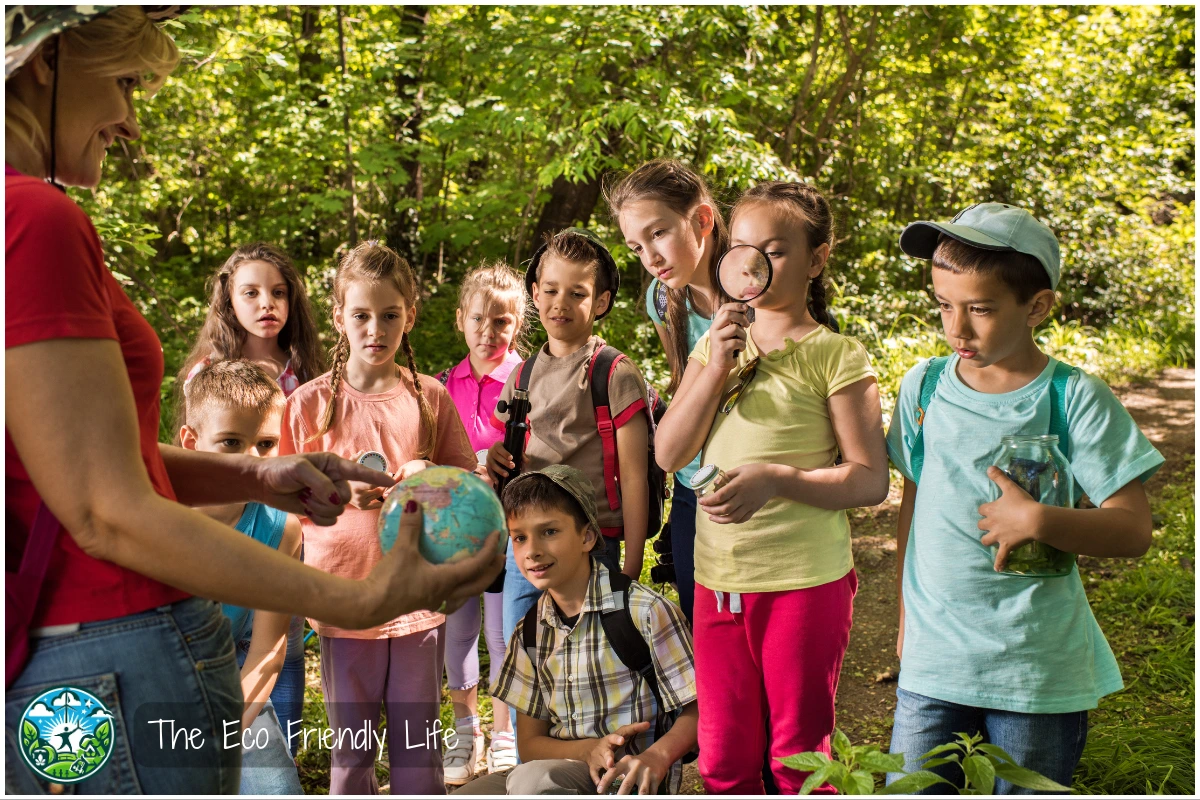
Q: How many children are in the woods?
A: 9